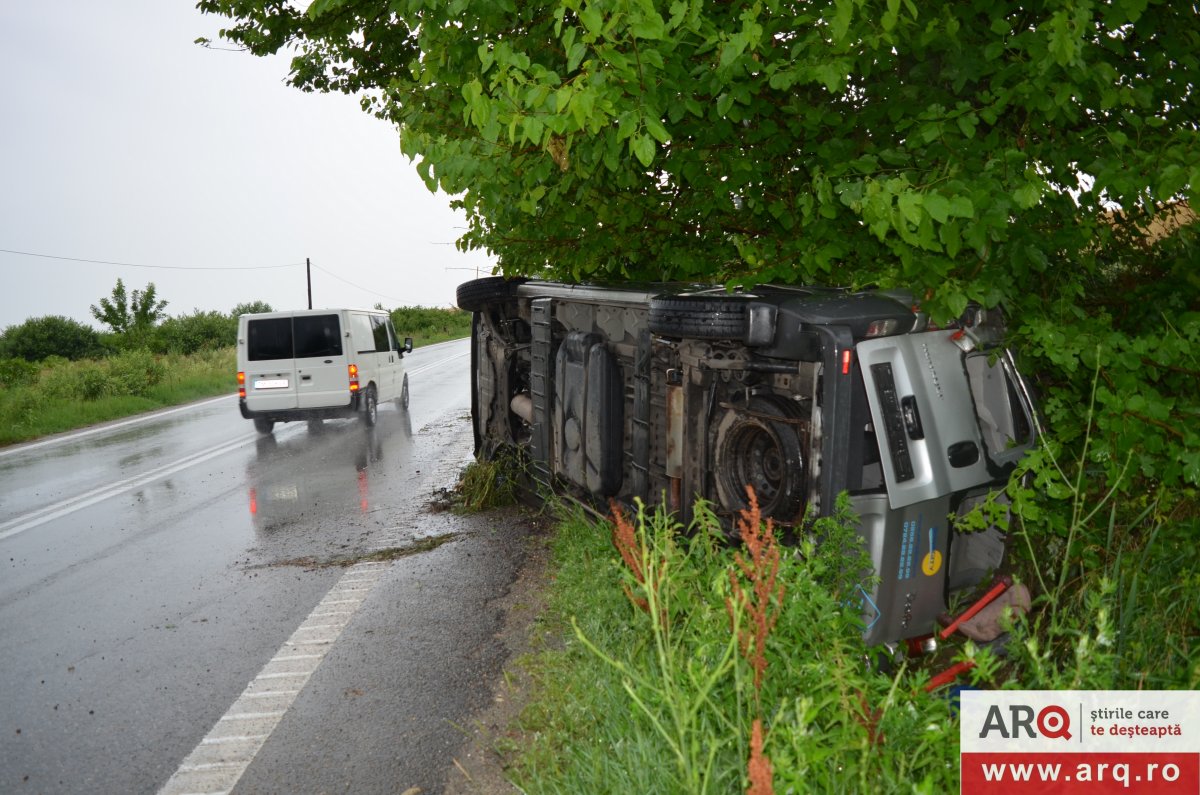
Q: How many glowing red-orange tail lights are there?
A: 2